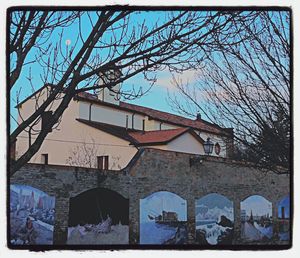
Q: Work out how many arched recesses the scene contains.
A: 6